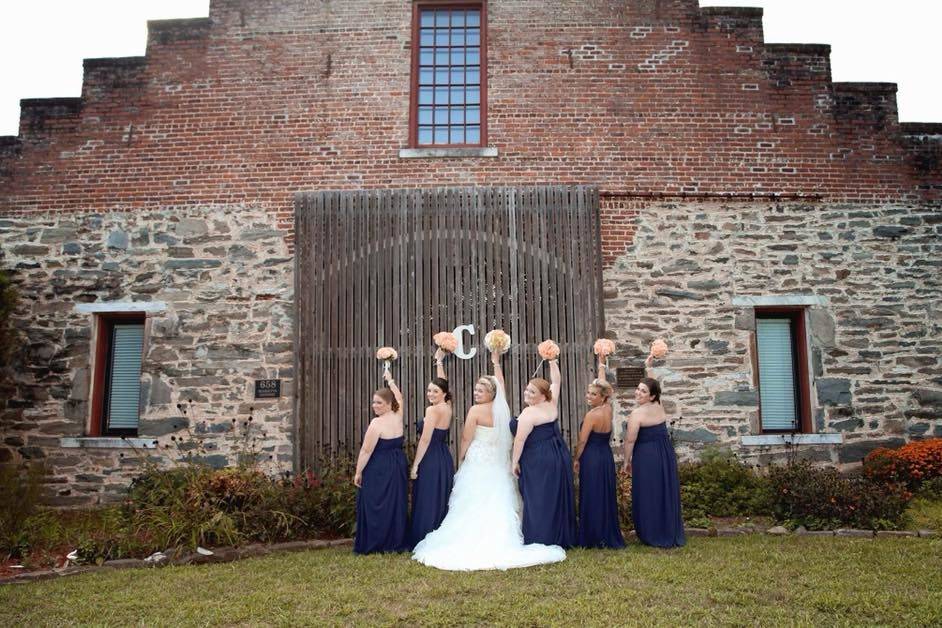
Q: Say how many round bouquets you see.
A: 6